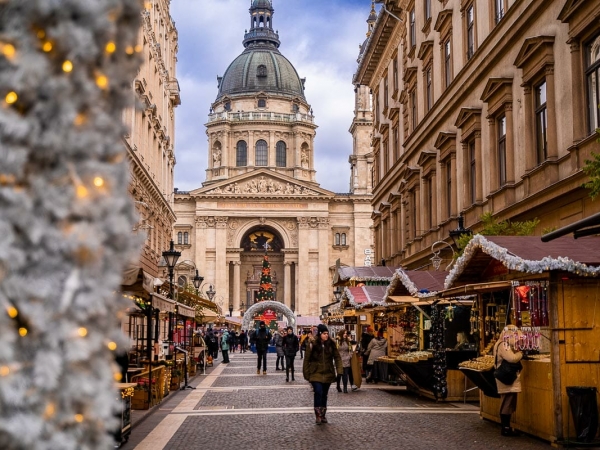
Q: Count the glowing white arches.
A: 1